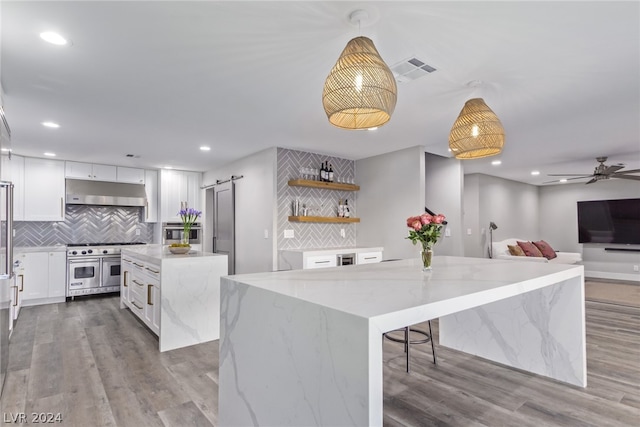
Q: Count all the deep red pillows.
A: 2